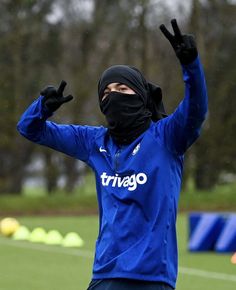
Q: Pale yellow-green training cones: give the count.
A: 4